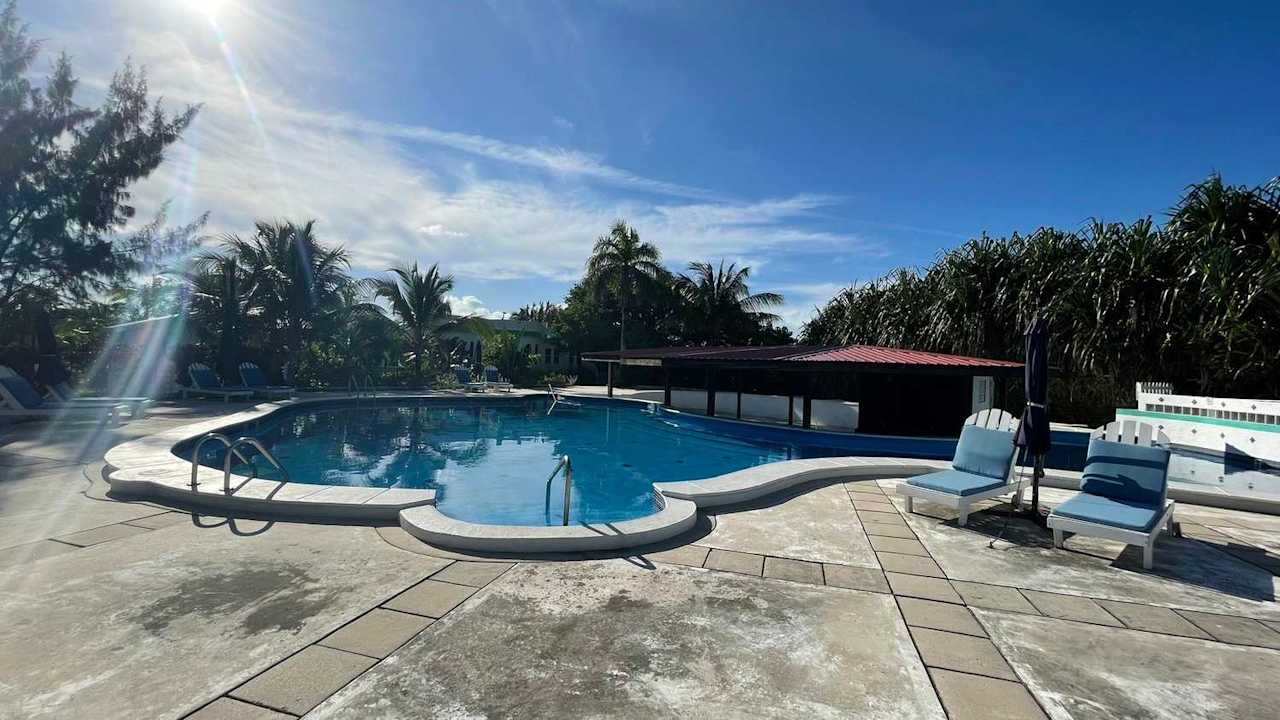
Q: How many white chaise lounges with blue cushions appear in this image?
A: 8